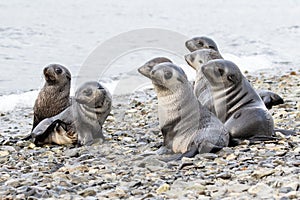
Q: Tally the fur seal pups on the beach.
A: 7